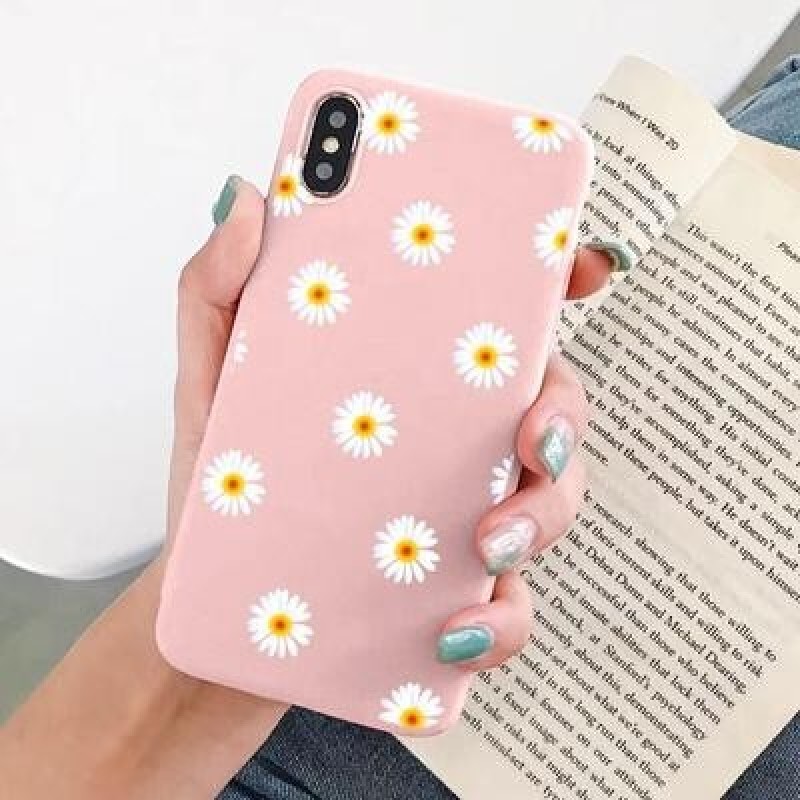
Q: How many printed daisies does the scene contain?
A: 14